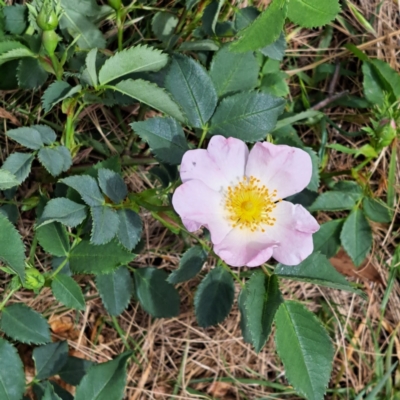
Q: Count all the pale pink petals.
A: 5